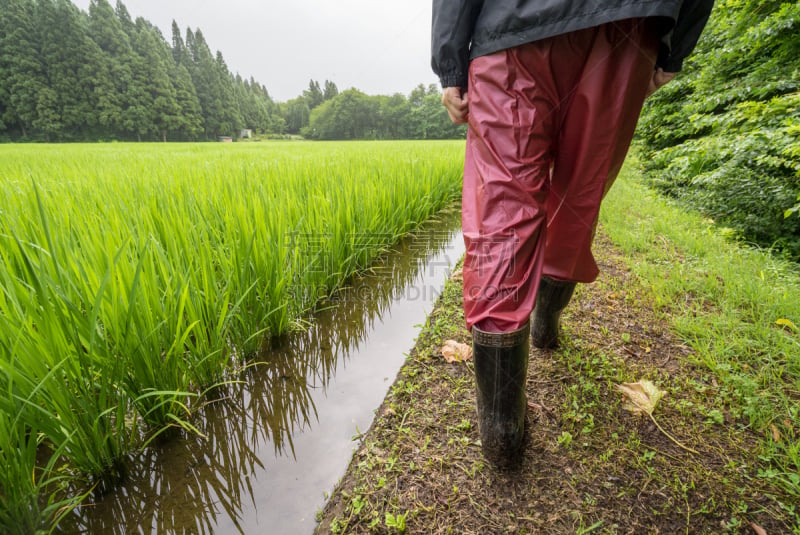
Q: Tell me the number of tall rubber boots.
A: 2